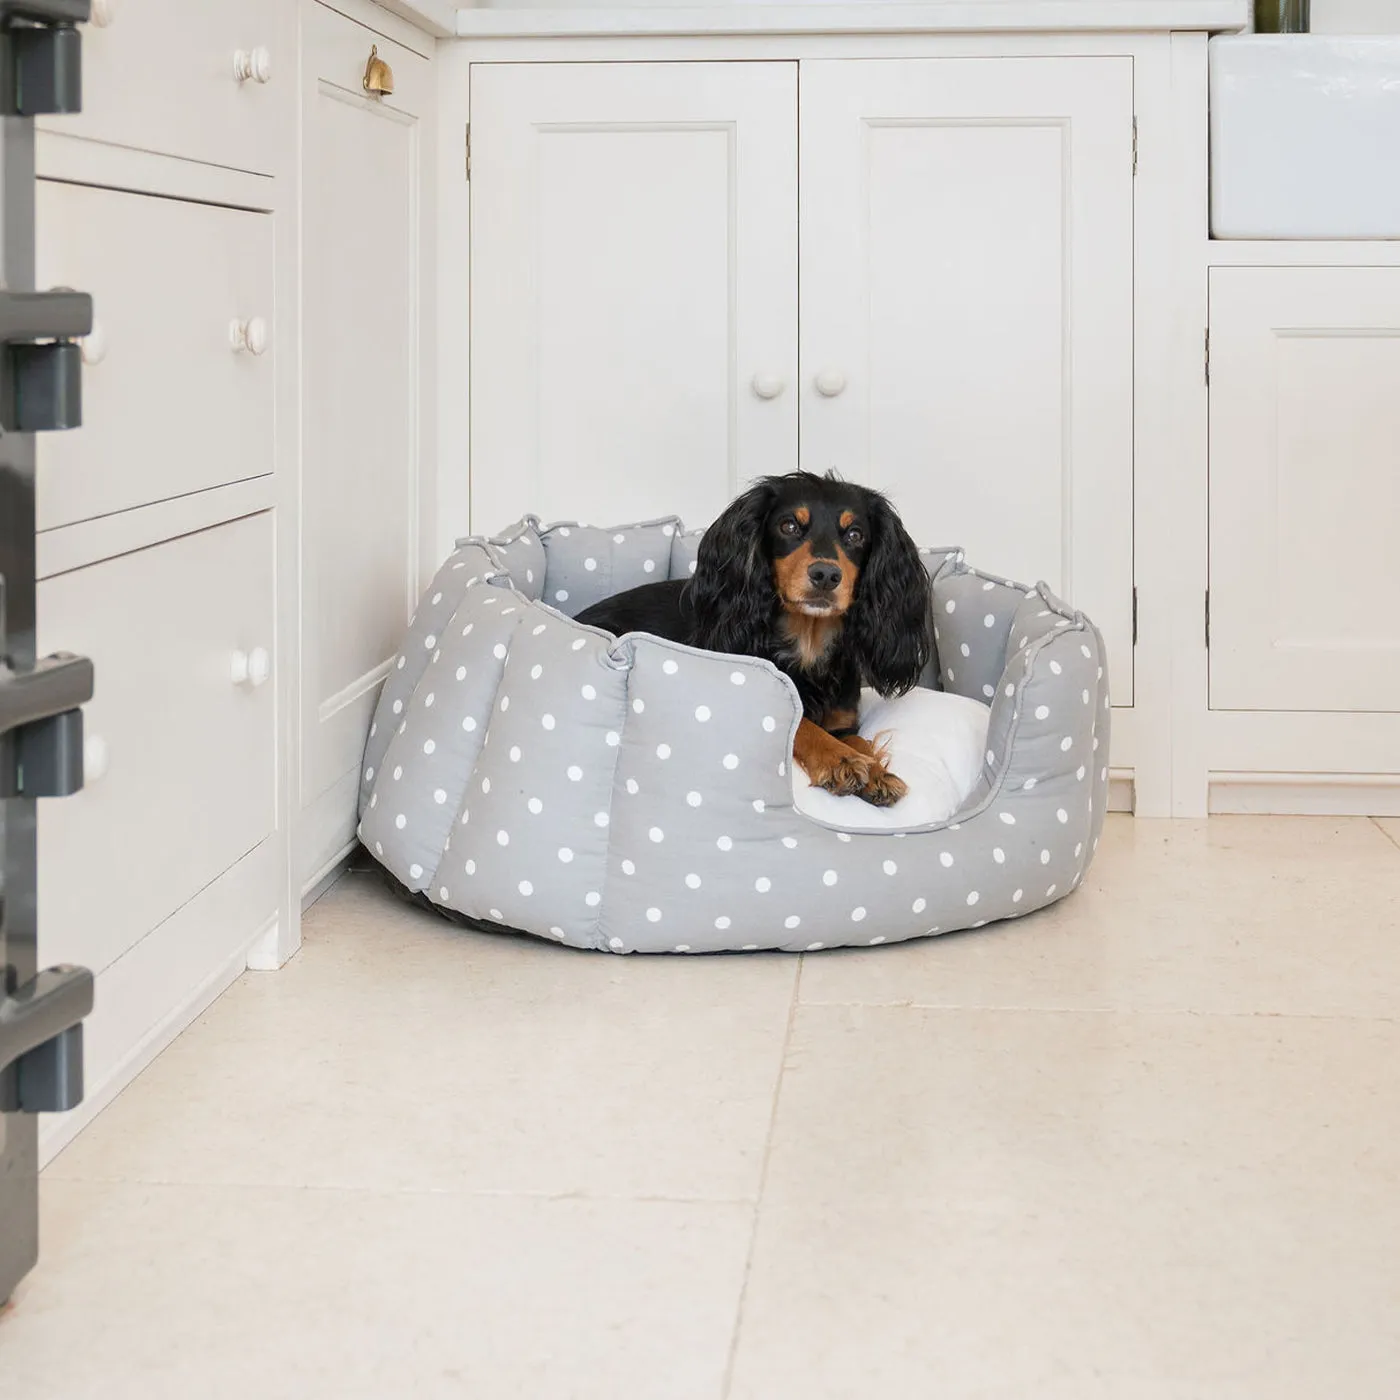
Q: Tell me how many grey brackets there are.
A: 4